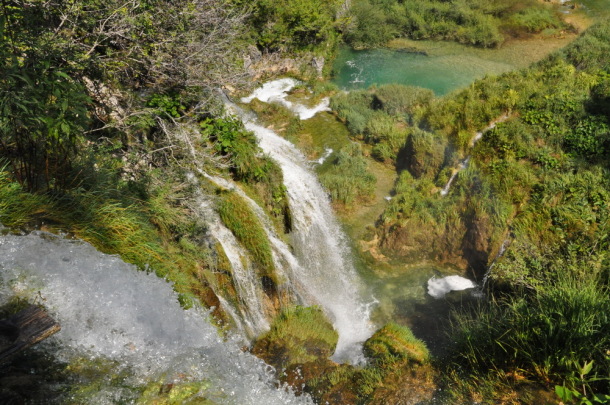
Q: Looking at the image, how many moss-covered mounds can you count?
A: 2